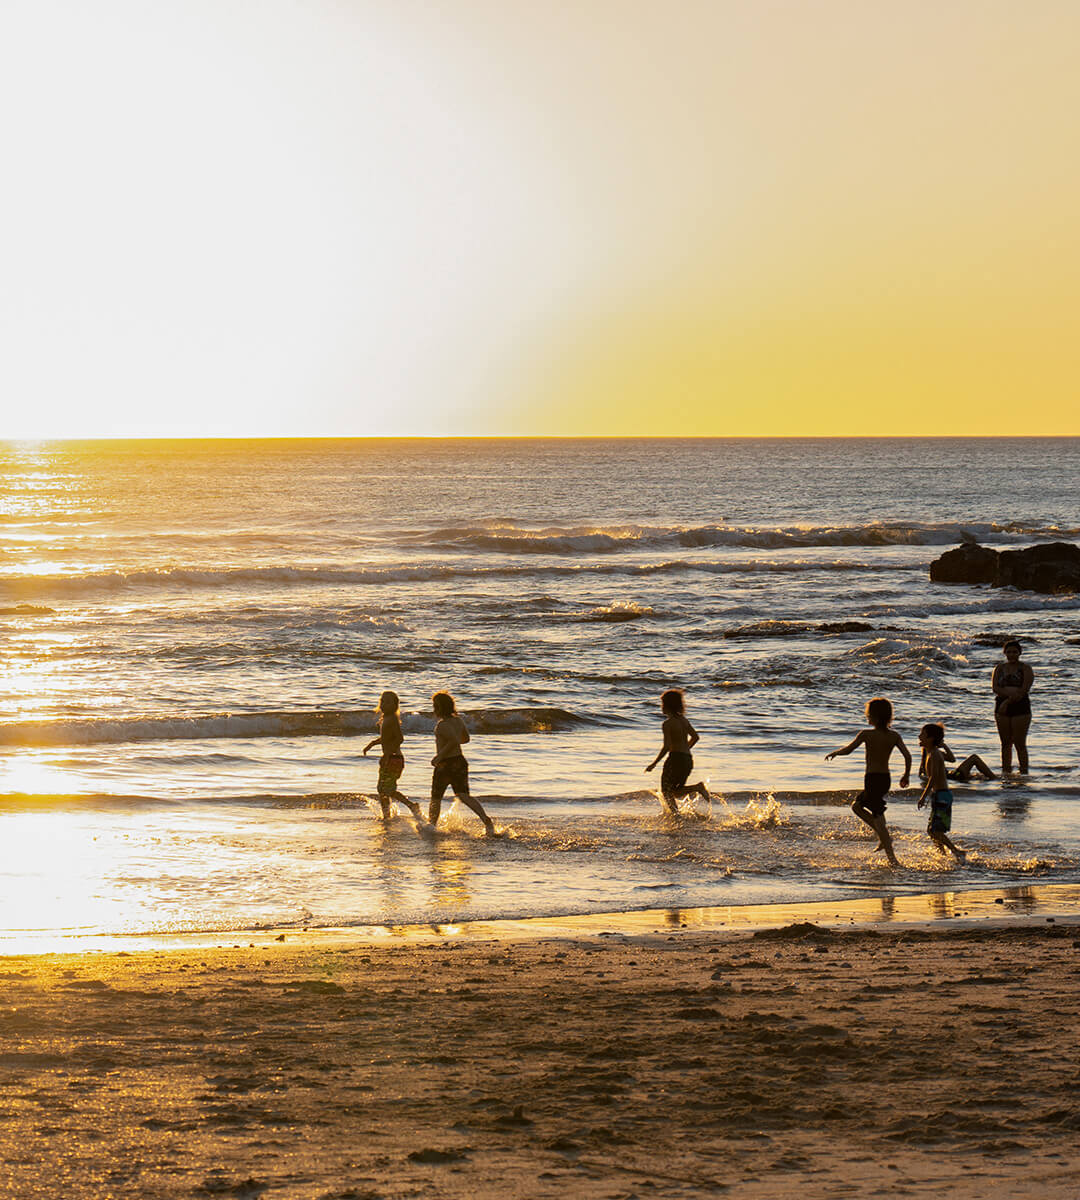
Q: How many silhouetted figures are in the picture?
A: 7